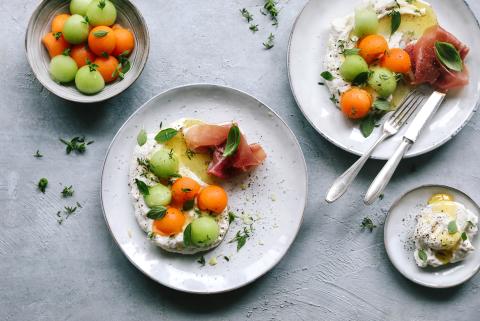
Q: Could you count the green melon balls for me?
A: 11